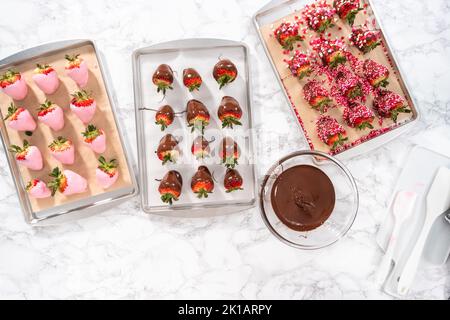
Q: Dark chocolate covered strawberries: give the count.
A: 12